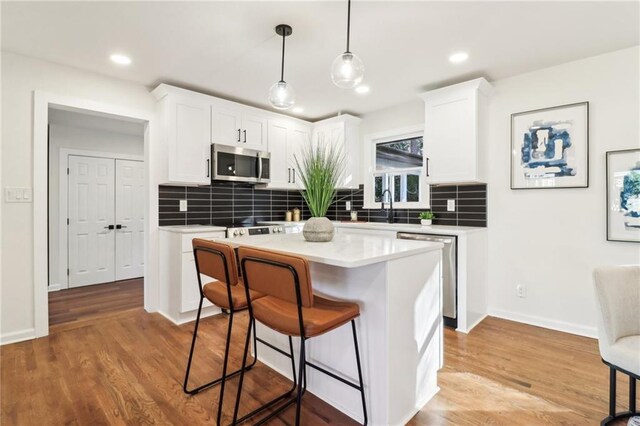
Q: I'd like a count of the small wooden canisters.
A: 2